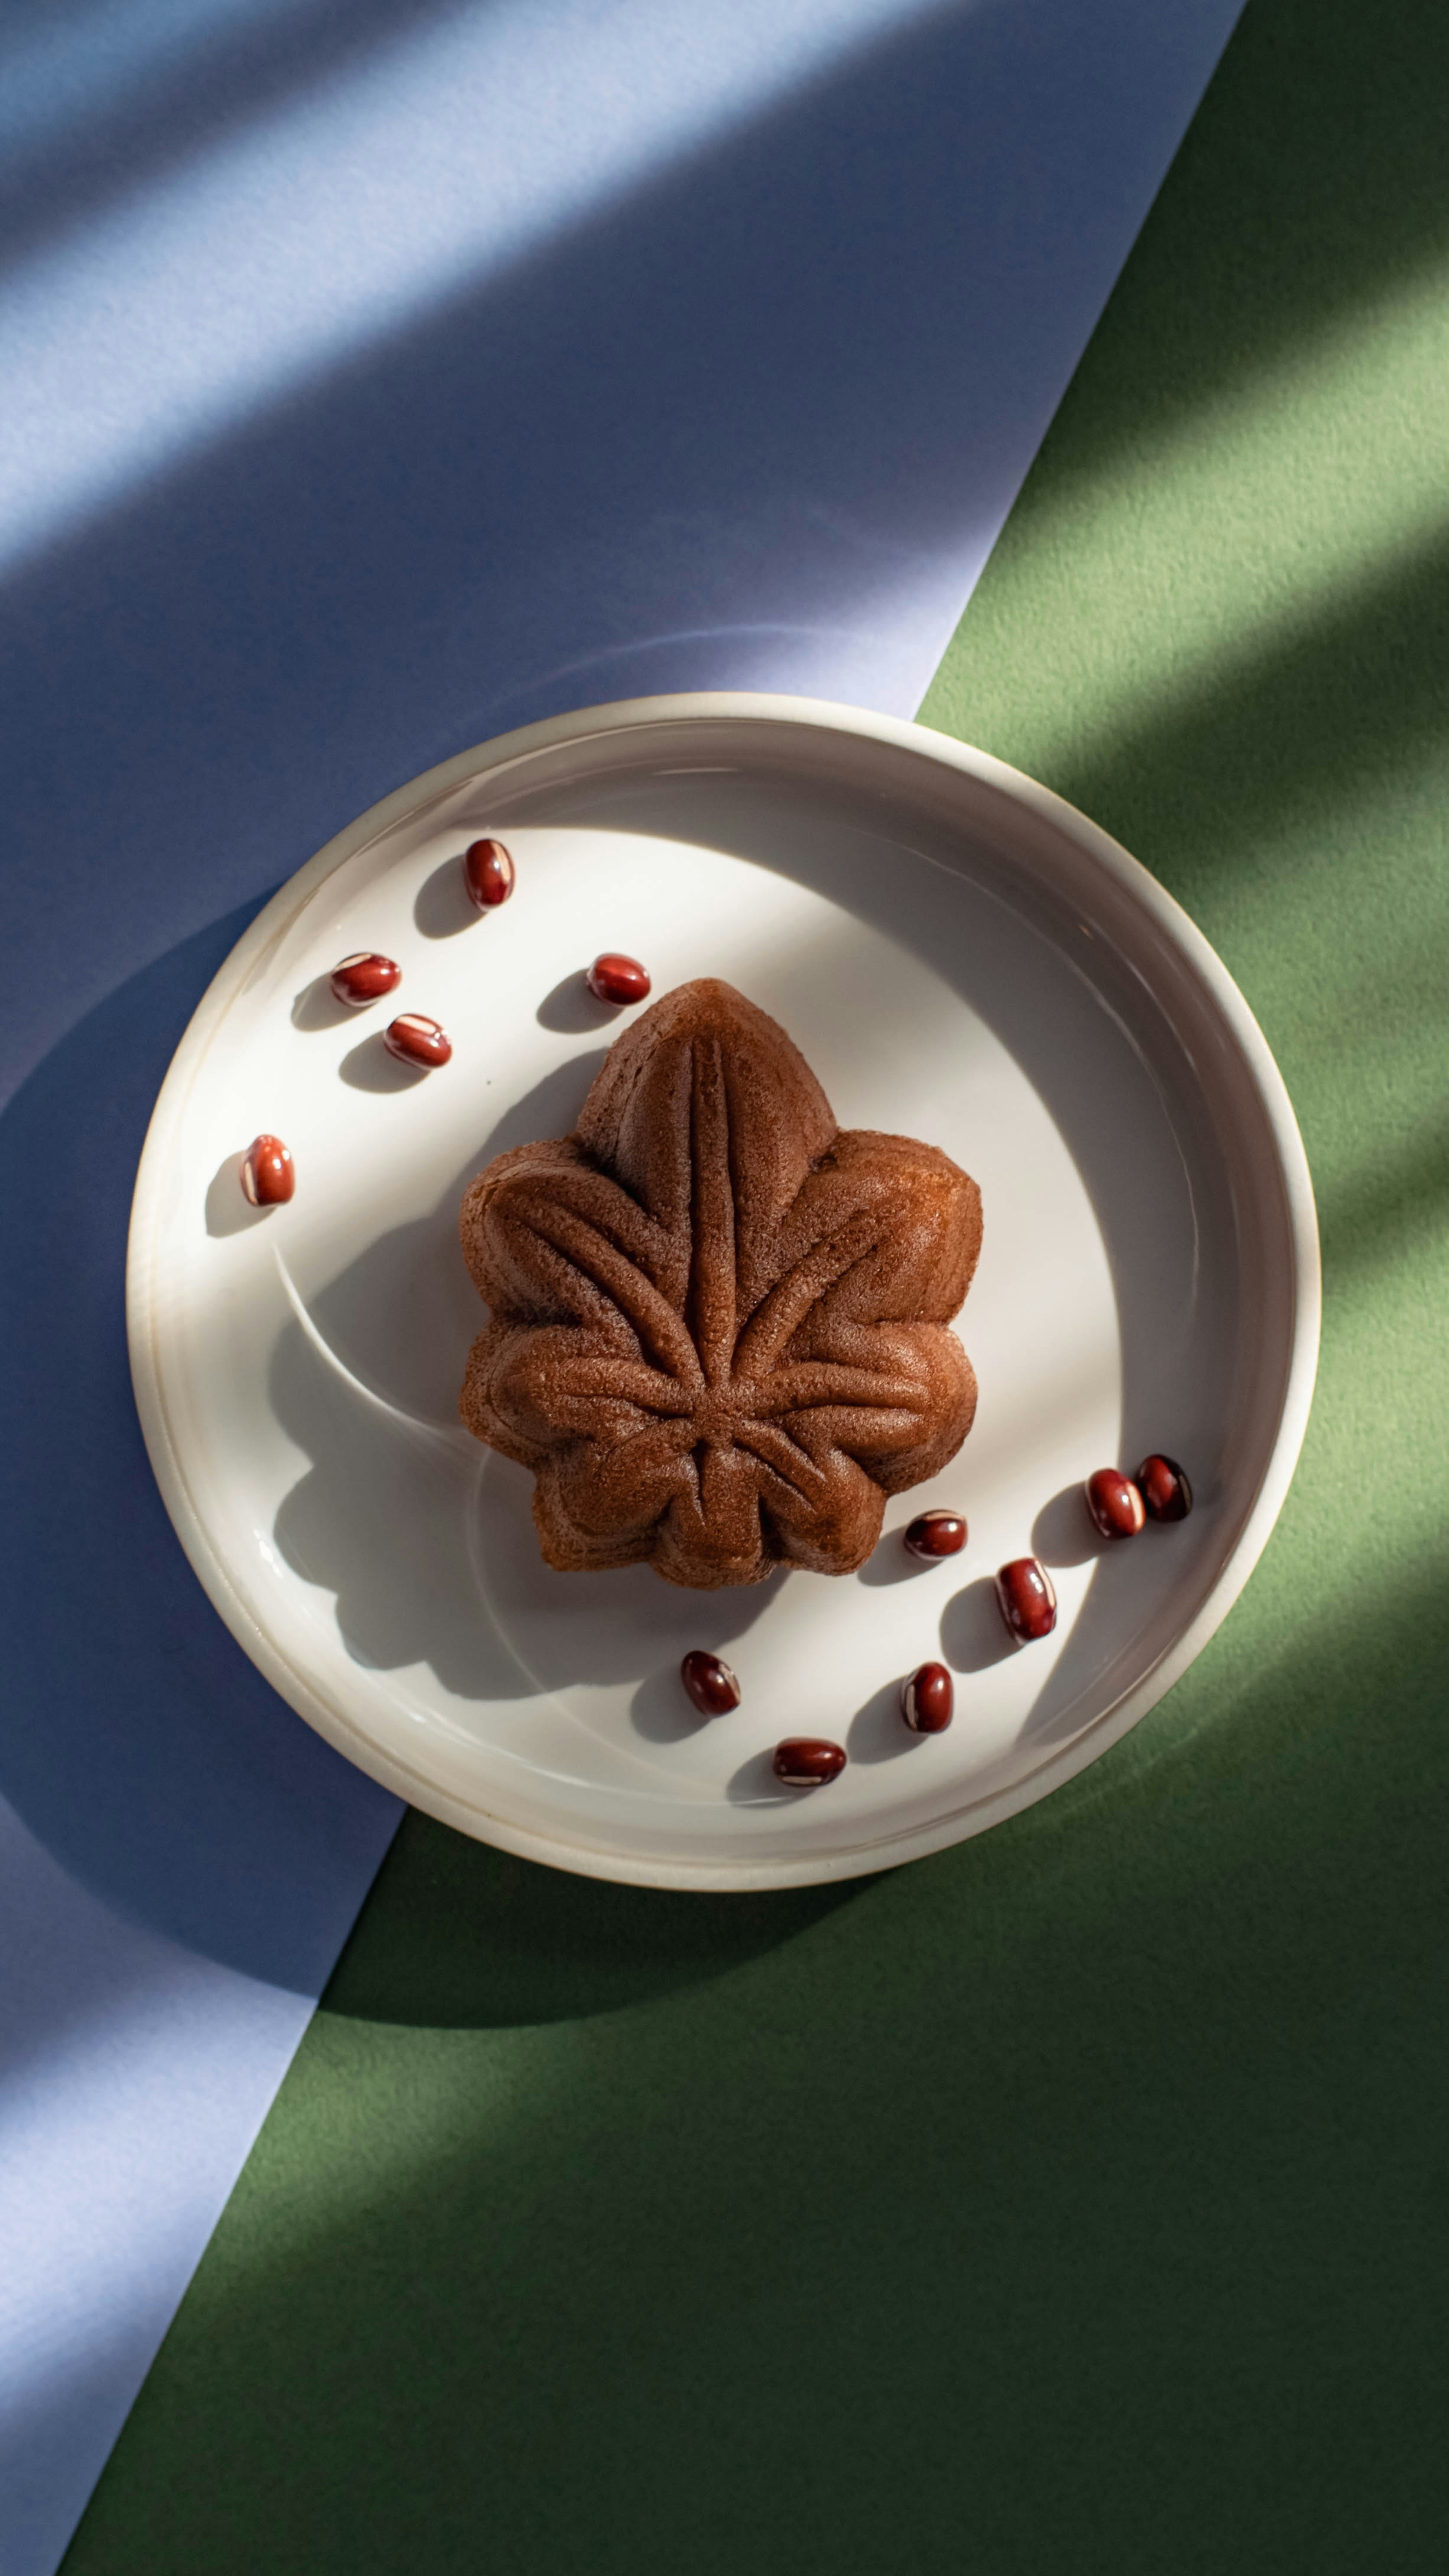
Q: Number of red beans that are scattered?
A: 12